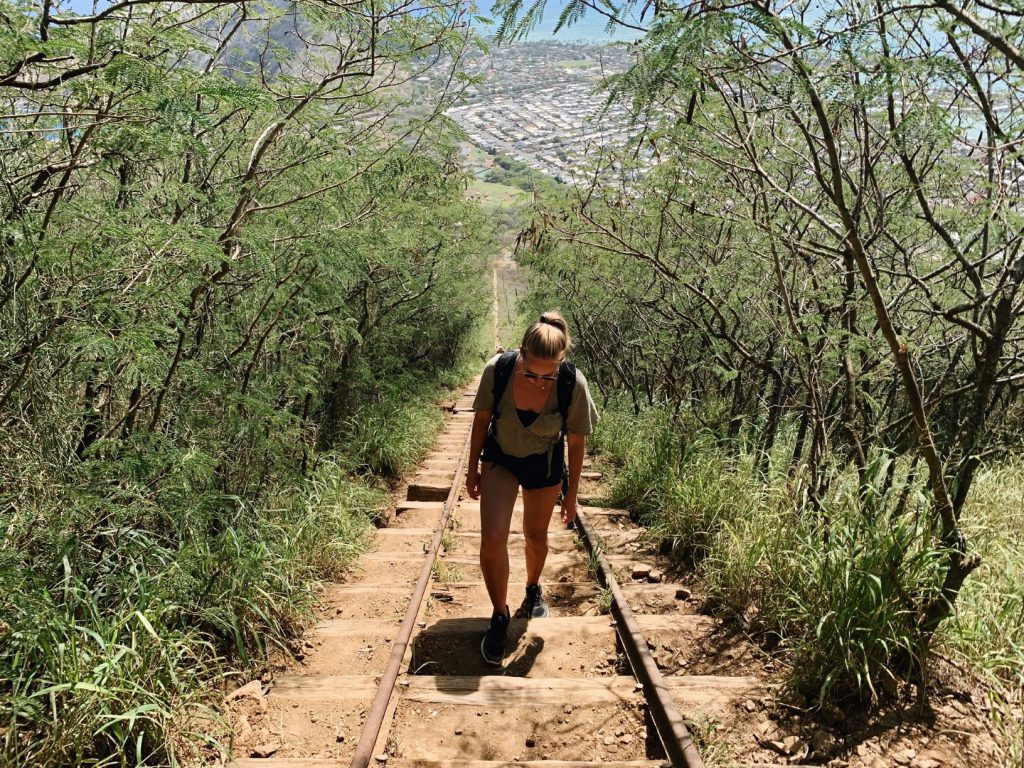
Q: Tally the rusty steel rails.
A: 2